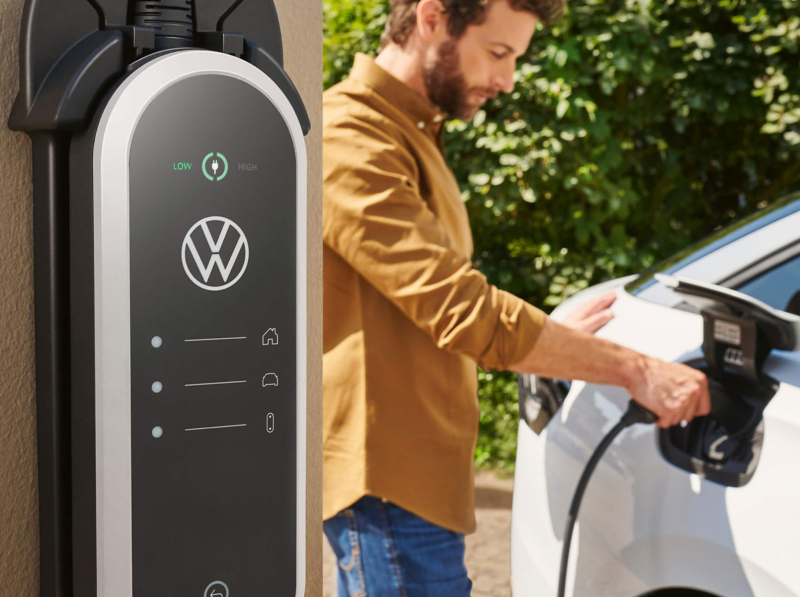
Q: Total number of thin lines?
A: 3